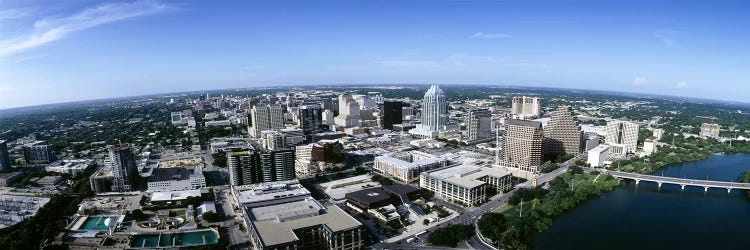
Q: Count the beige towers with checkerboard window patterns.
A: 2